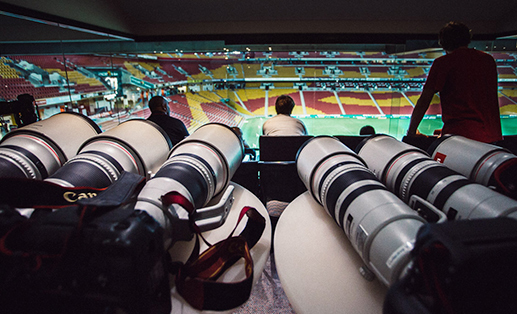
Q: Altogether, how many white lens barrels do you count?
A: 6